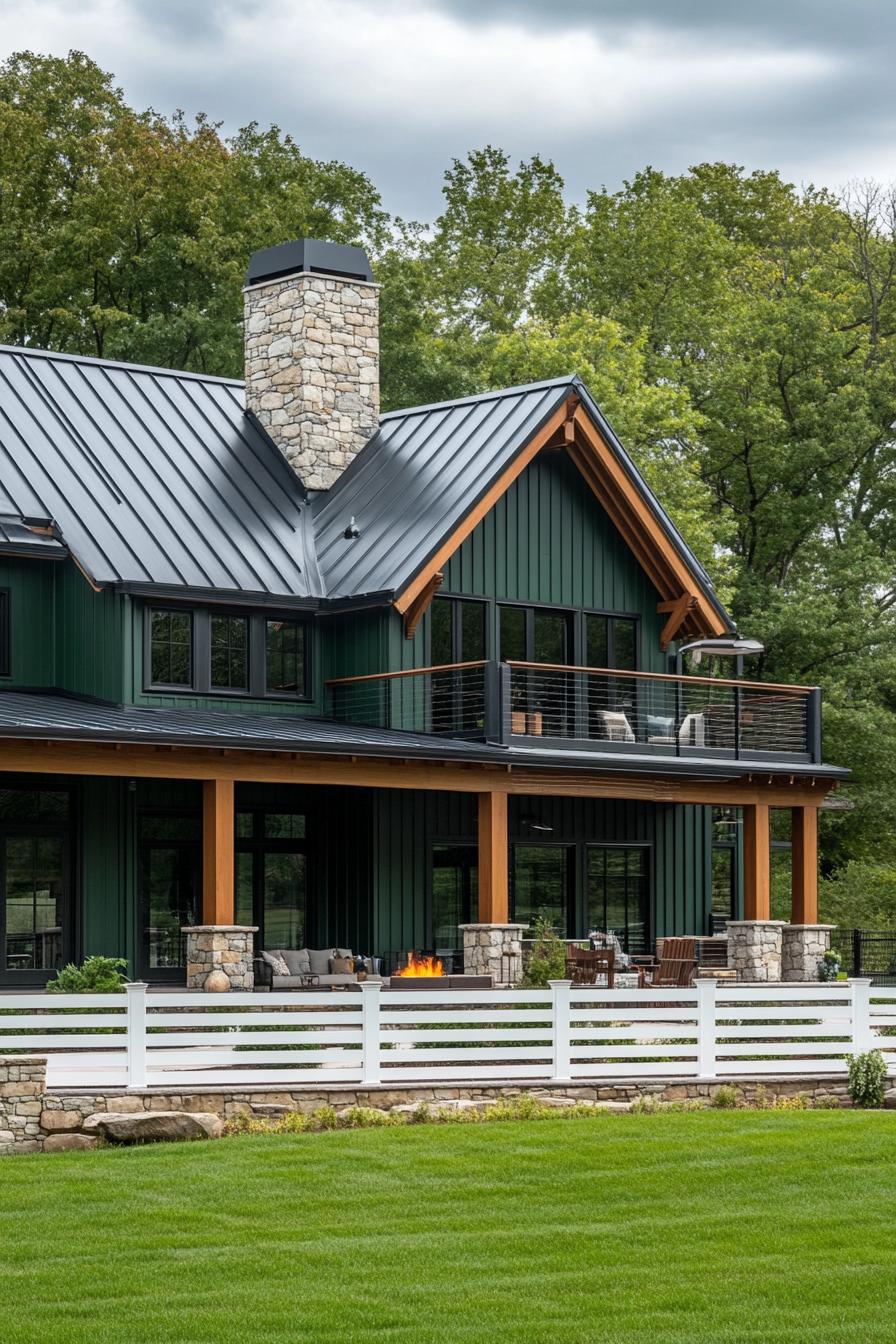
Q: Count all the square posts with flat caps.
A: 5